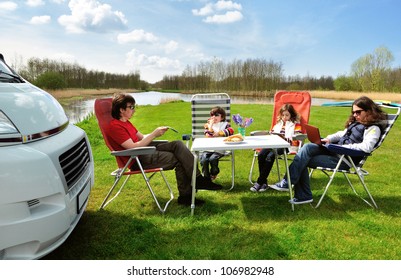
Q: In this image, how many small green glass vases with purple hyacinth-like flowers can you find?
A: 1